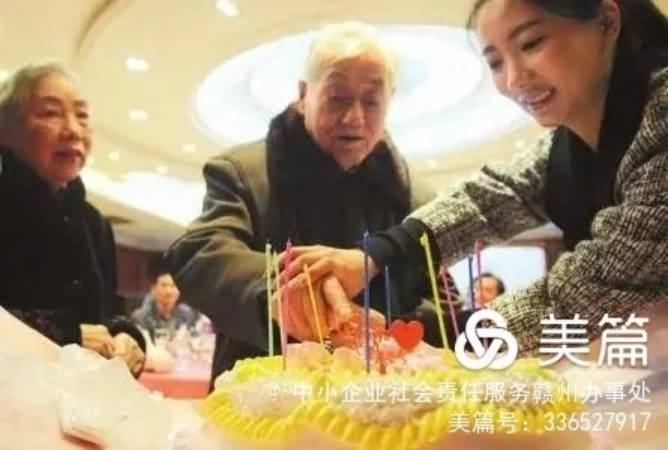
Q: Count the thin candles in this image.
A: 10